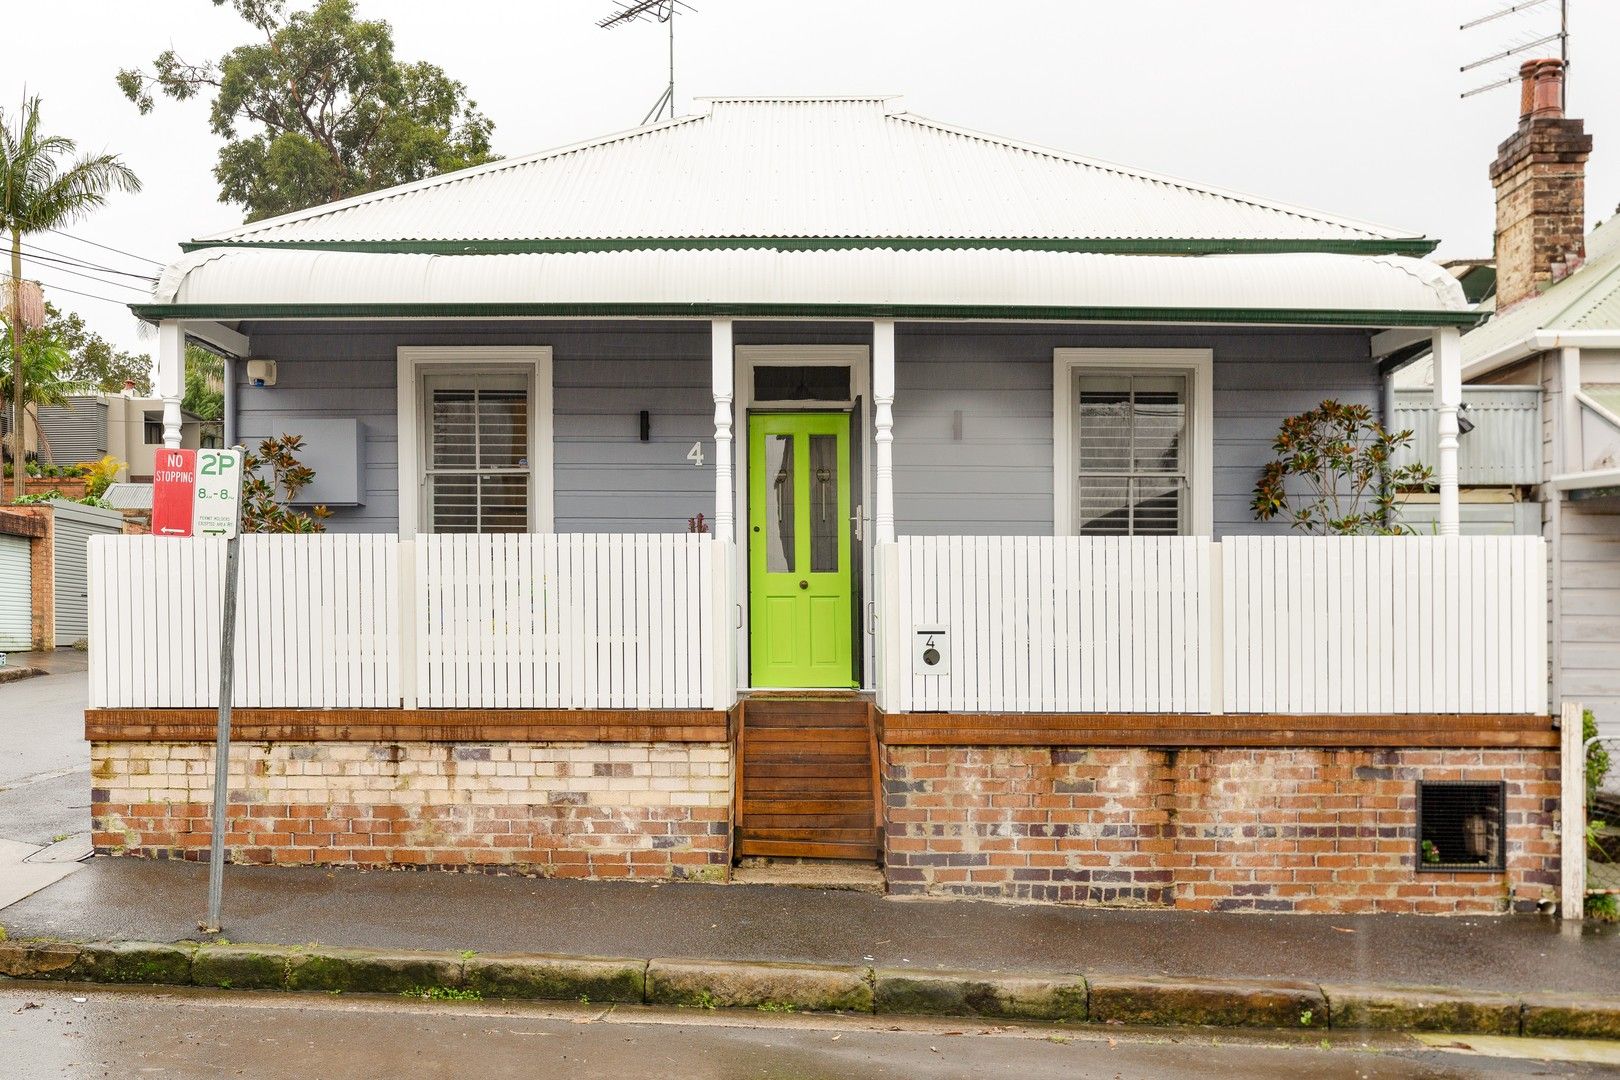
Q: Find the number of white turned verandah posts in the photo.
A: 4